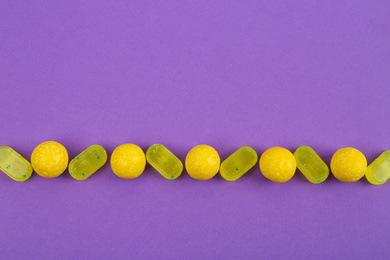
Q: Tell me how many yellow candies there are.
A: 5